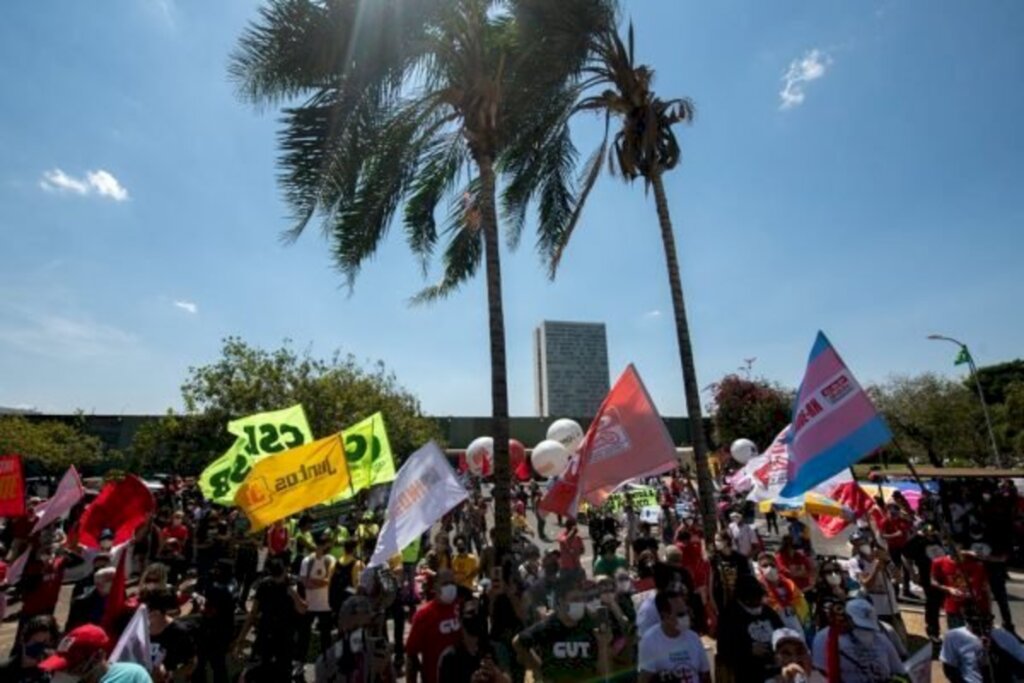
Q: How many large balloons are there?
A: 5